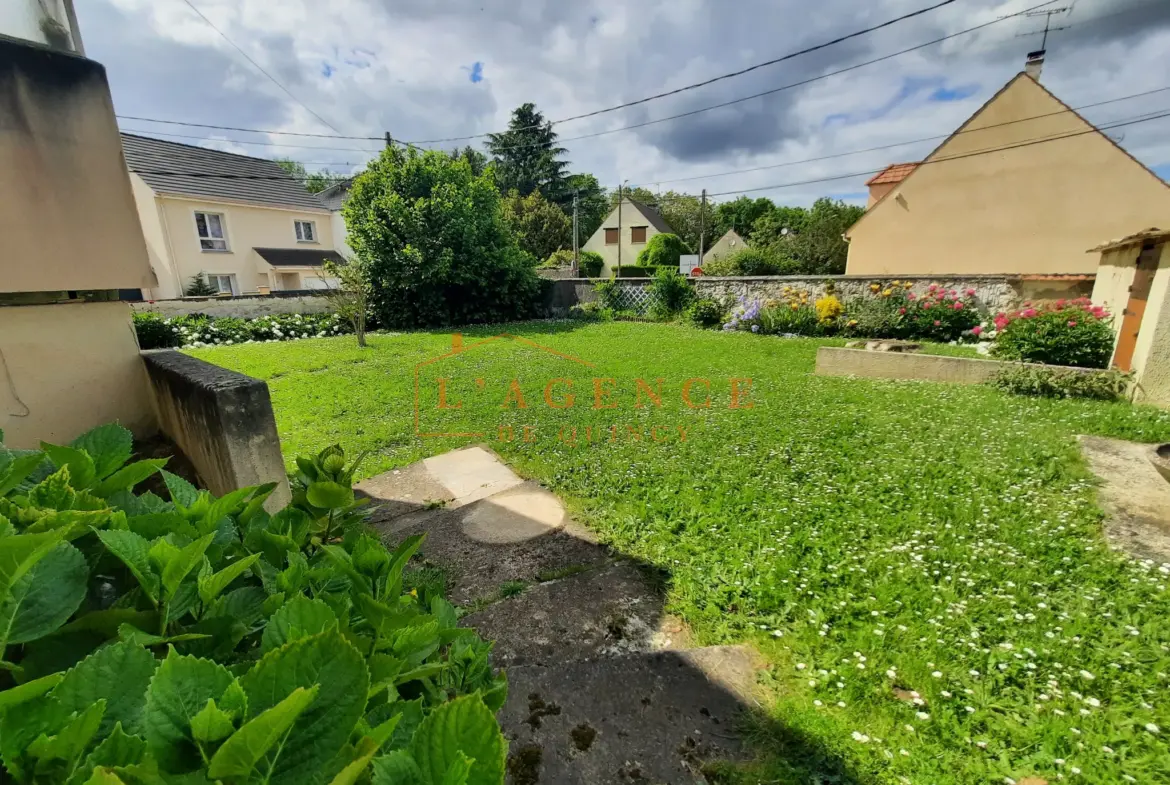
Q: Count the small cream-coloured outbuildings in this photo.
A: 1